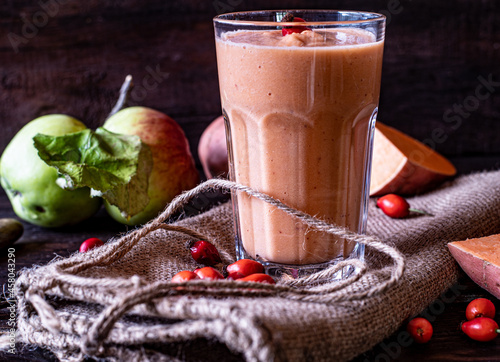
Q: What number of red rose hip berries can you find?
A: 11